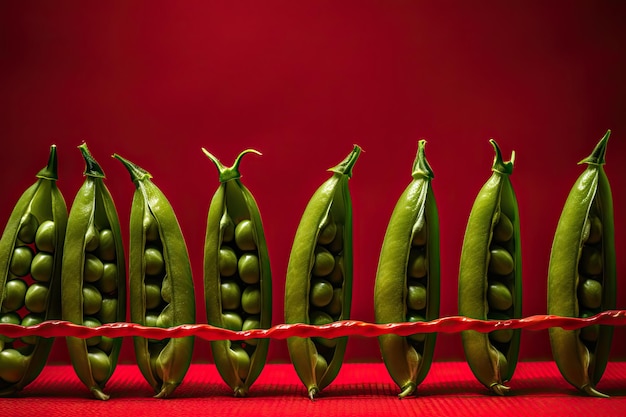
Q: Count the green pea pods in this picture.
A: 8